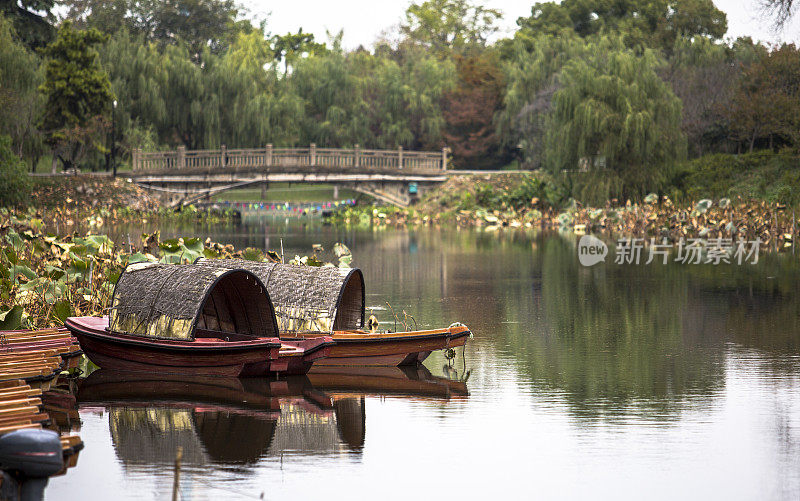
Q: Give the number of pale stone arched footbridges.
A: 1